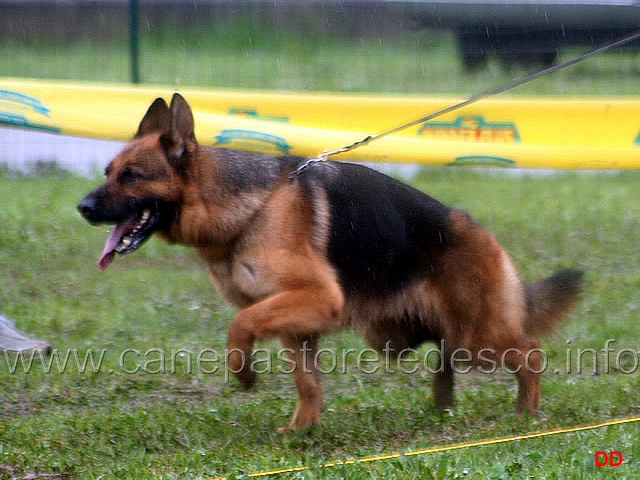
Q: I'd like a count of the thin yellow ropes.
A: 1